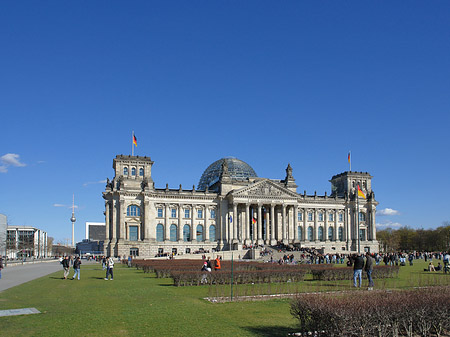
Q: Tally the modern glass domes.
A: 1